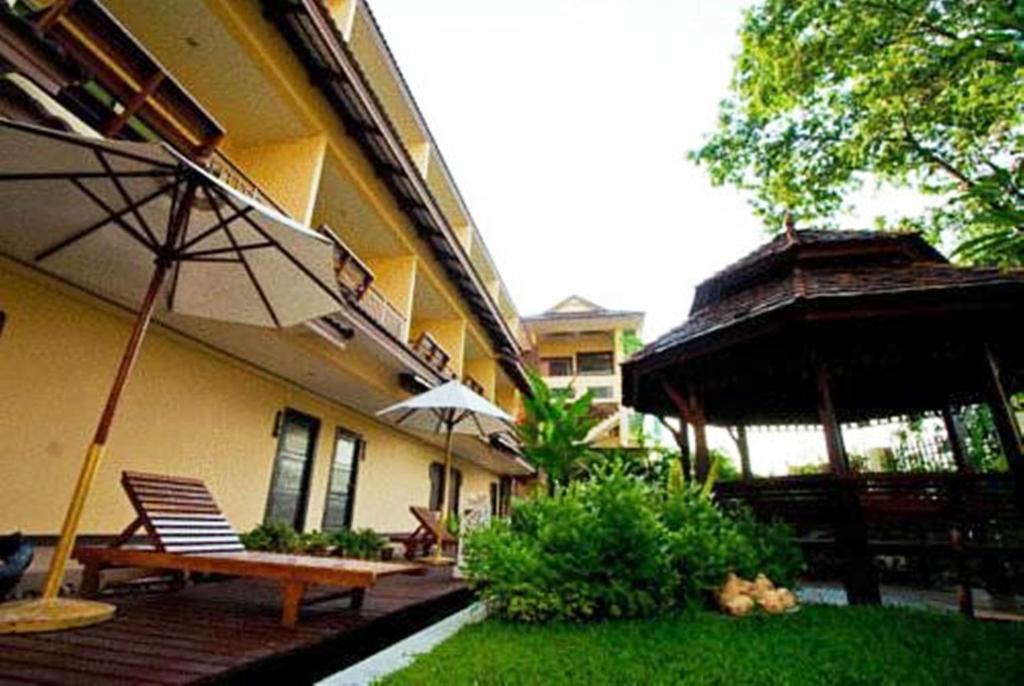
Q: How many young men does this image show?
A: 0